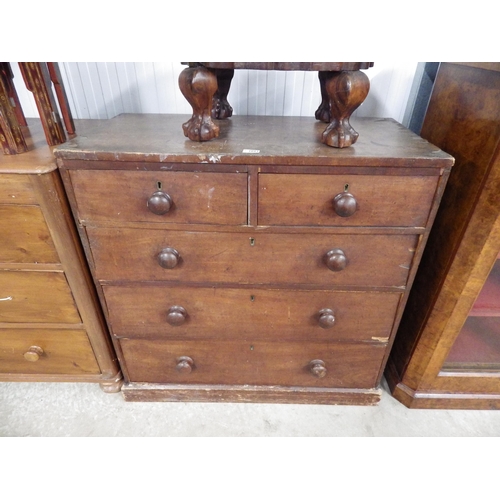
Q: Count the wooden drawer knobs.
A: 9